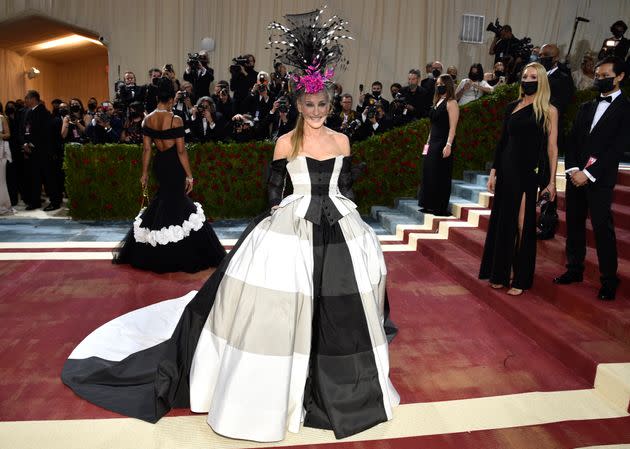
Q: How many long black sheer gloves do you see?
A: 2